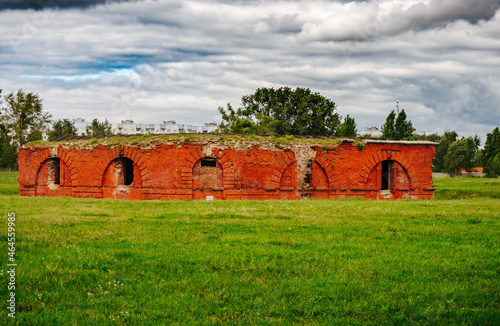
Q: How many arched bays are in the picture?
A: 5